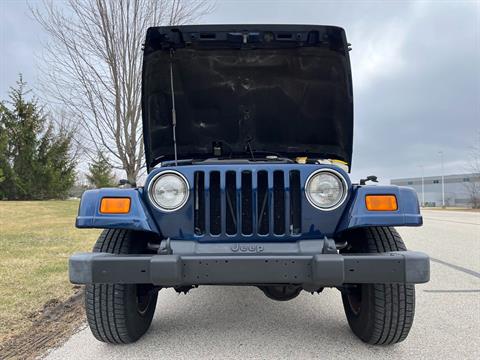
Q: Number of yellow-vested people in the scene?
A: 0